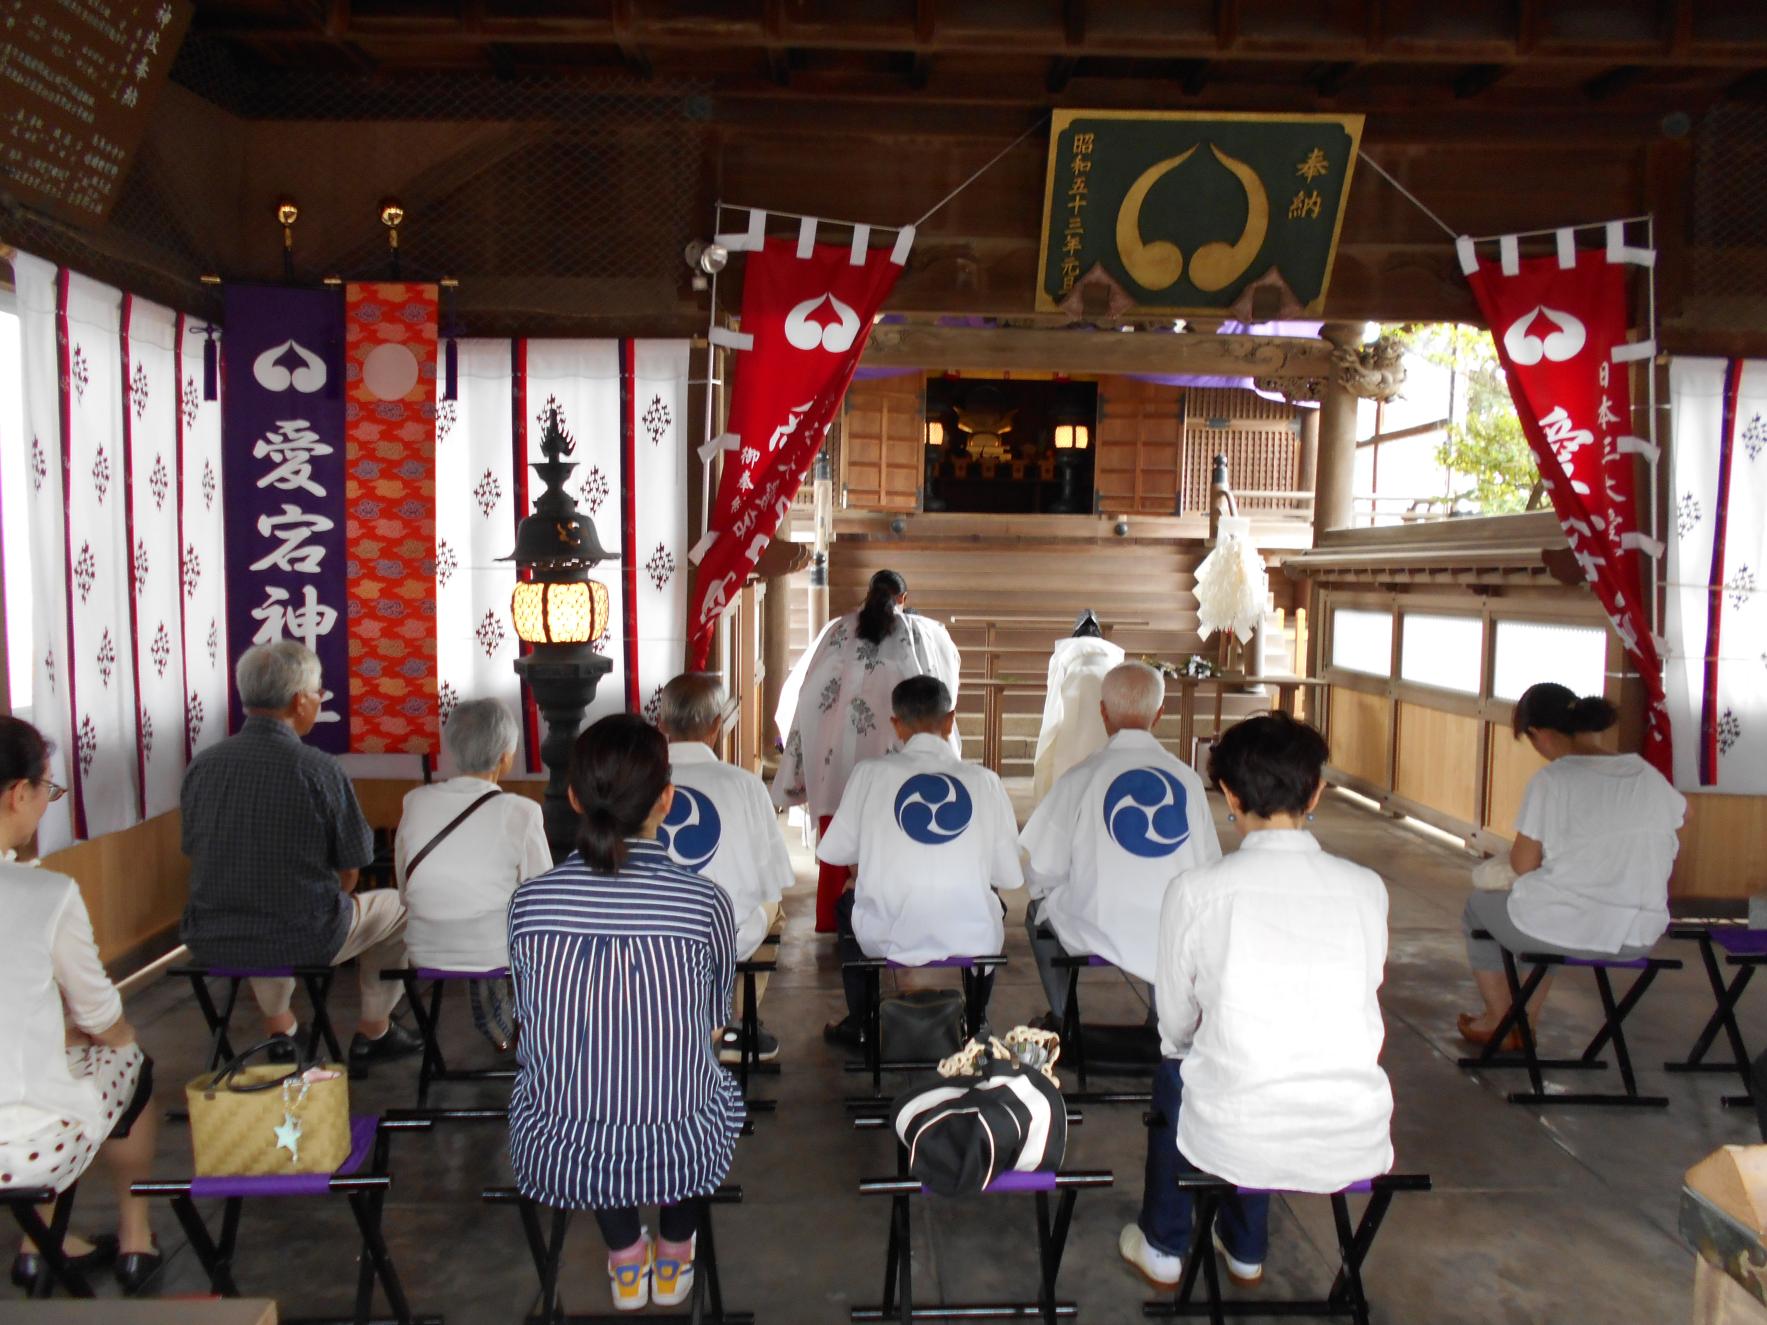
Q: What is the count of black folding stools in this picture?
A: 12